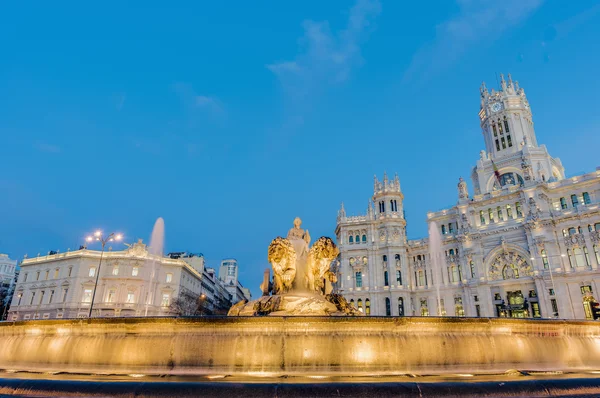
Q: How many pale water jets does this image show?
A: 2